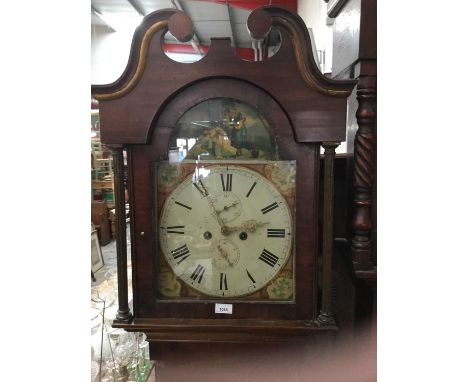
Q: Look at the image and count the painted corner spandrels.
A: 4